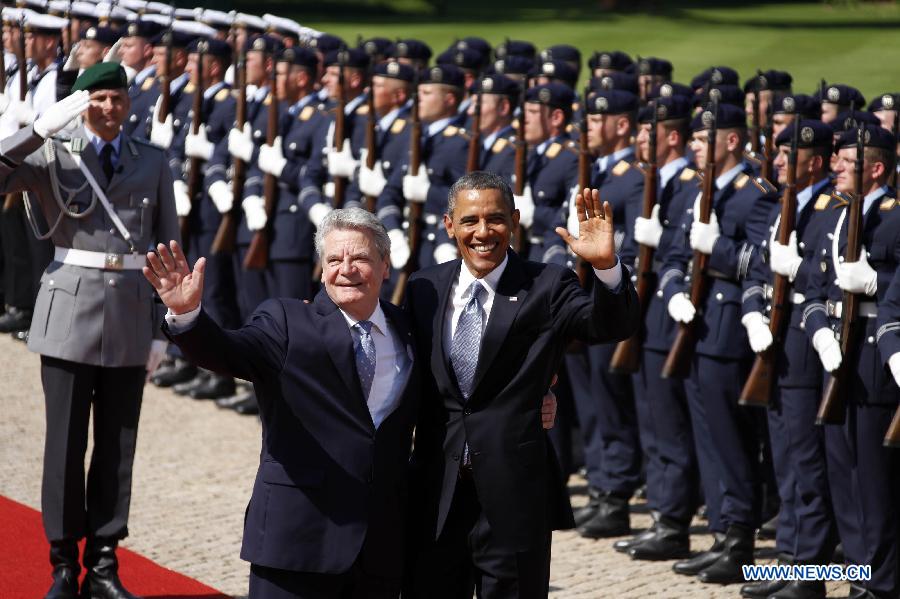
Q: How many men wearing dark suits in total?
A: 2